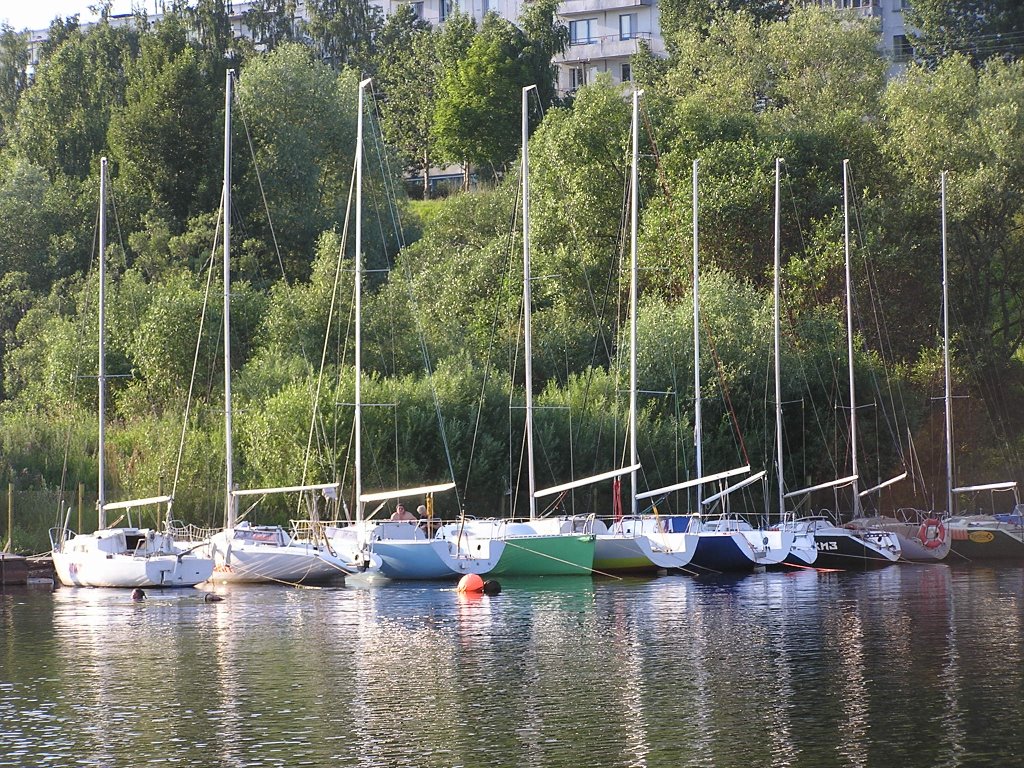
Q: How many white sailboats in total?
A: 2